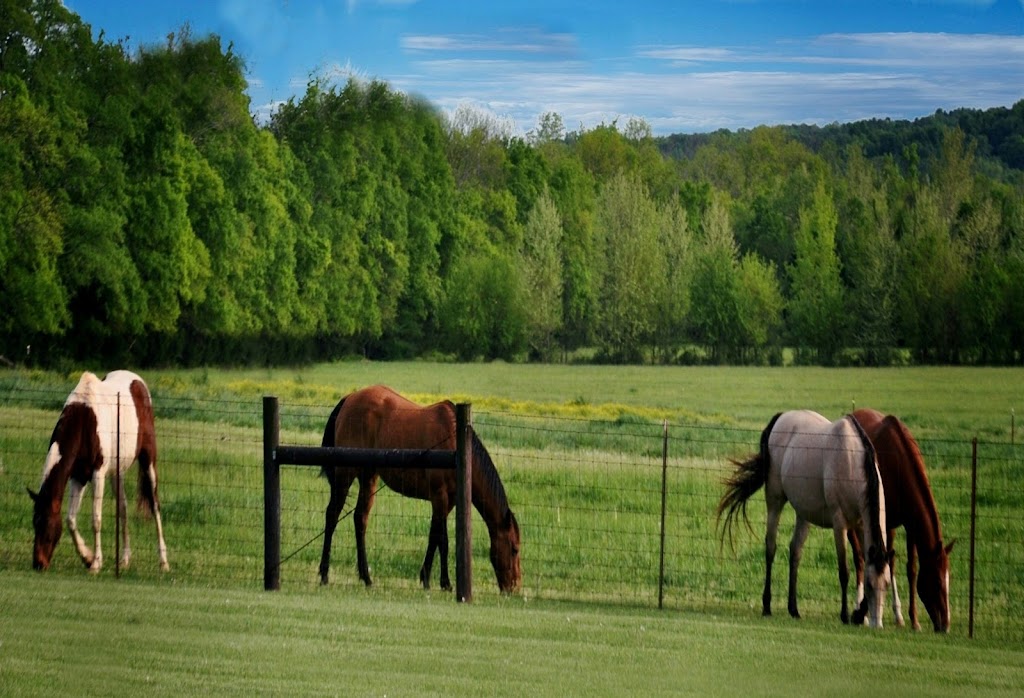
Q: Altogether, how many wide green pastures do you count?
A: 1